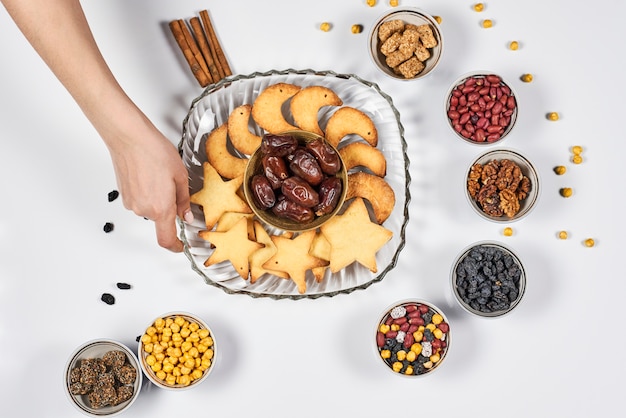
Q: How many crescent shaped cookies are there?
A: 7